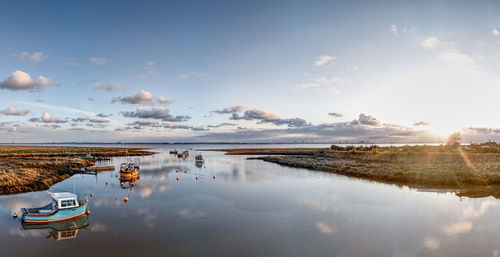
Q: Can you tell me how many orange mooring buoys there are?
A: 5